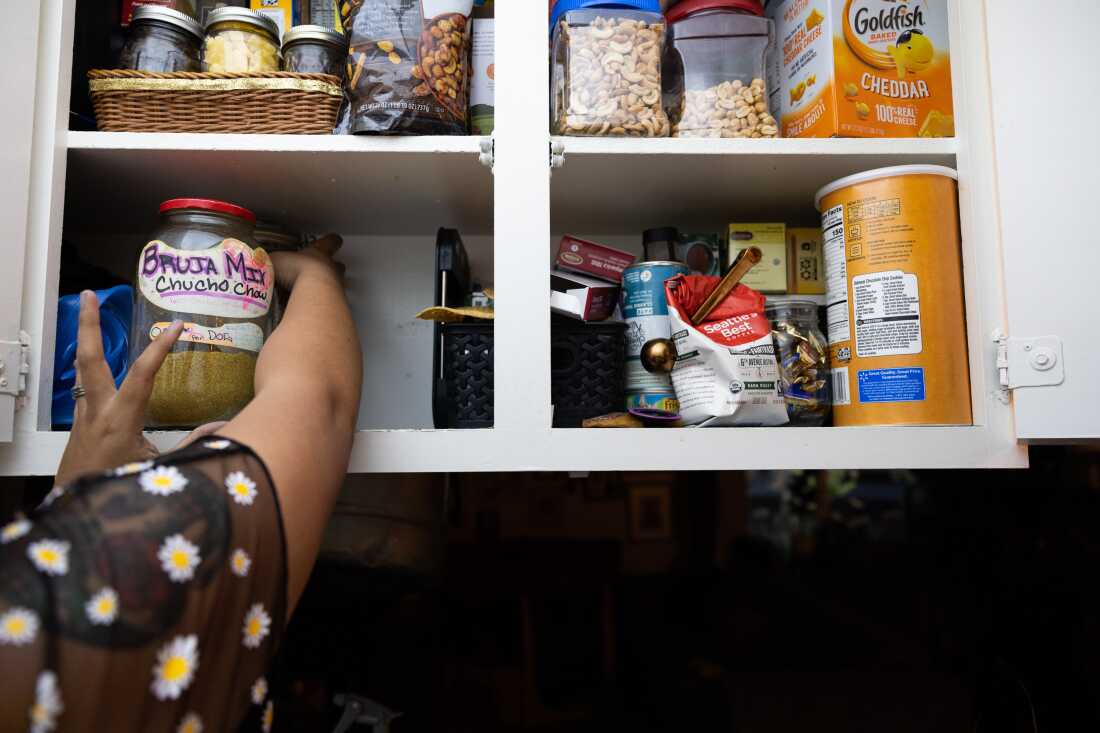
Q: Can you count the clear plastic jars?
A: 2